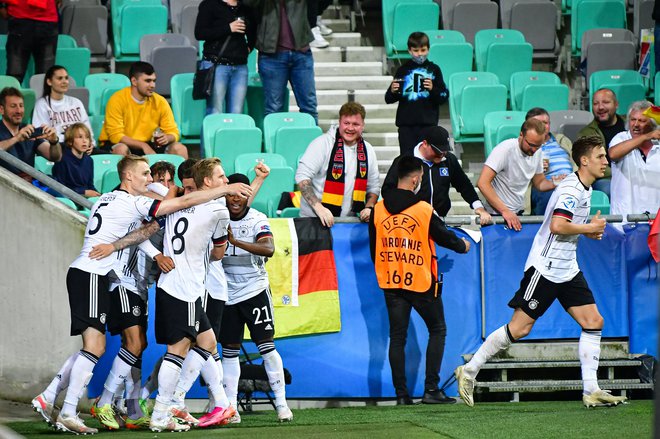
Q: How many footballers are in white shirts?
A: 6